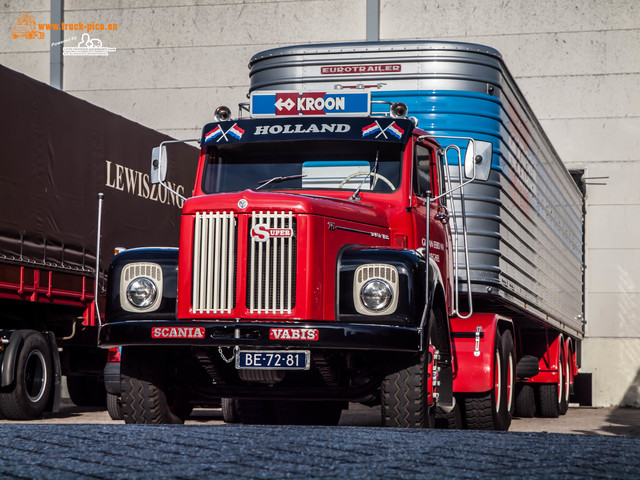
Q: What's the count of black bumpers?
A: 1